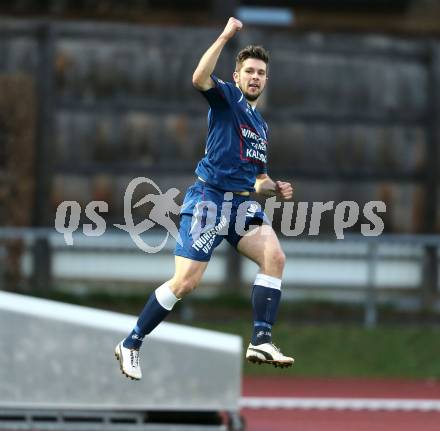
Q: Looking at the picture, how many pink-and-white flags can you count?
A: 0